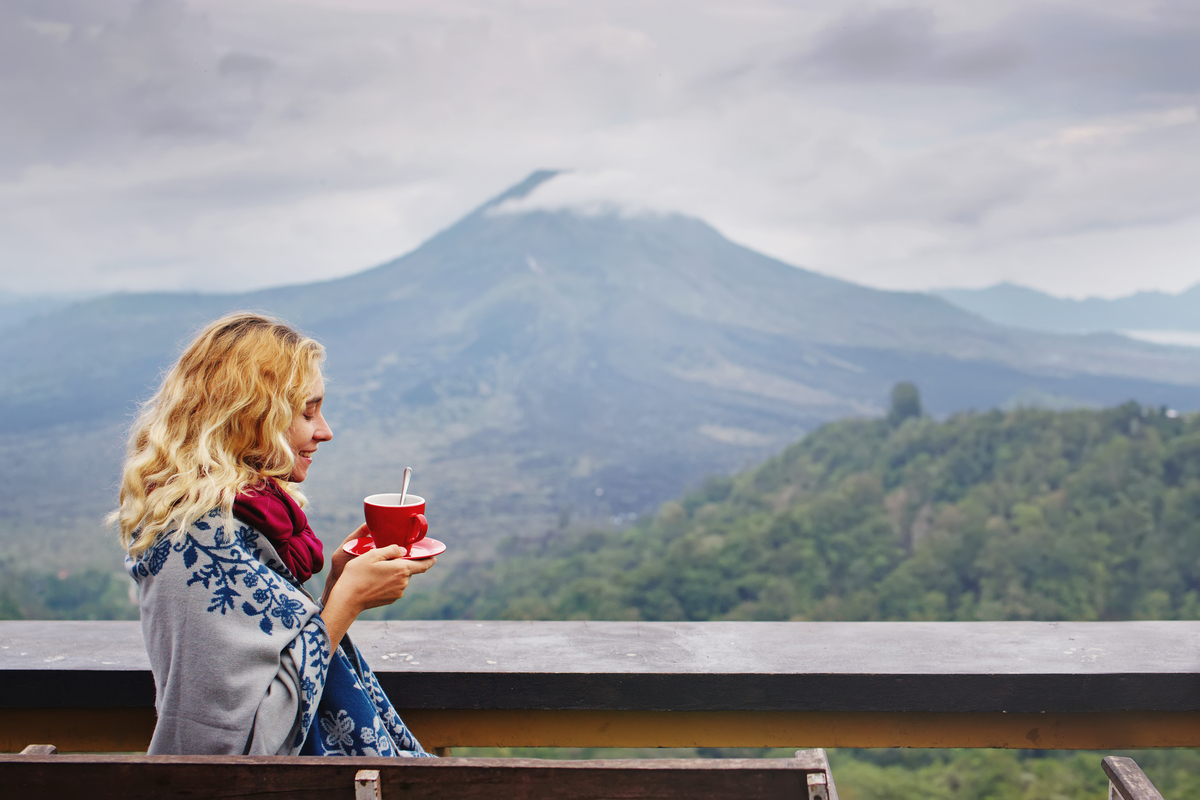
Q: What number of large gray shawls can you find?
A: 1